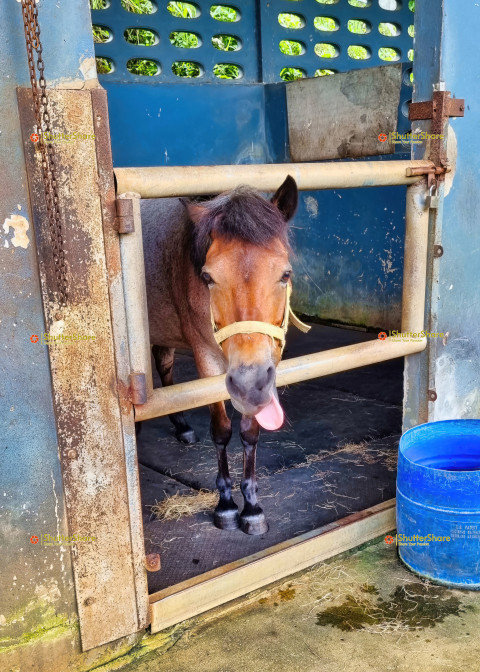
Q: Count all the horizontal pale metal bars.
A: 2